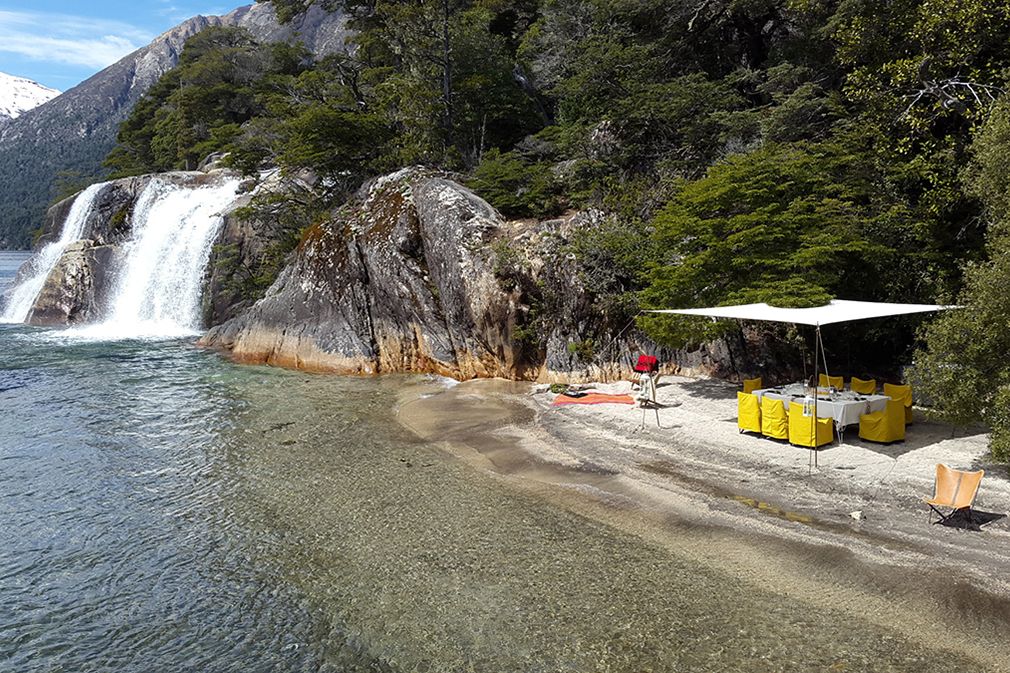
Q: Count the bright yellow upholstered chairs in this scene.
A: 8